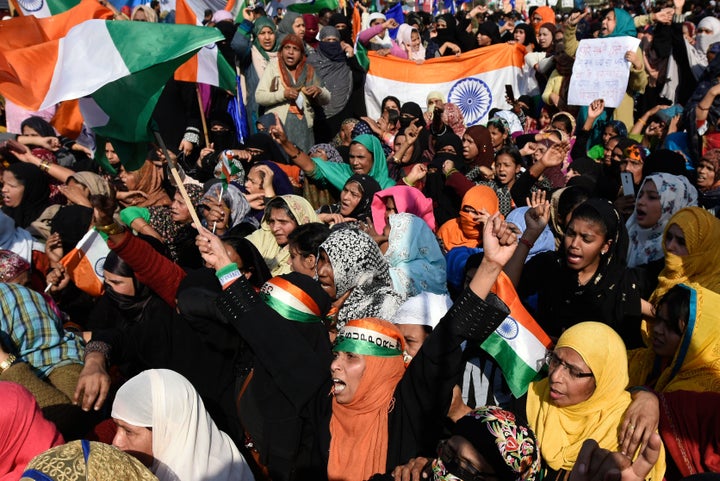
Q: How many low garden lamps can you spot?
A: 0